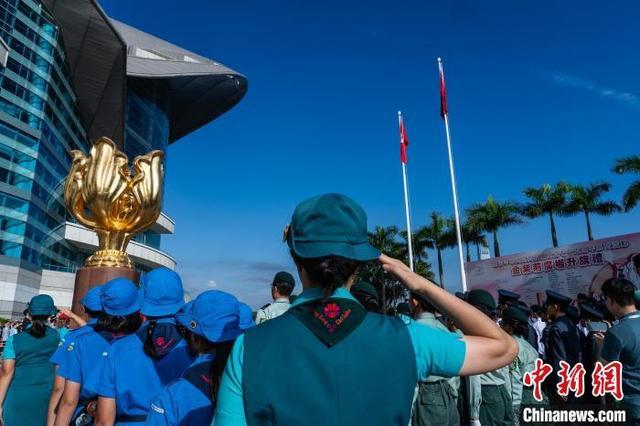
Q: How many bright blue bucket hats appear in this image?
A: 5